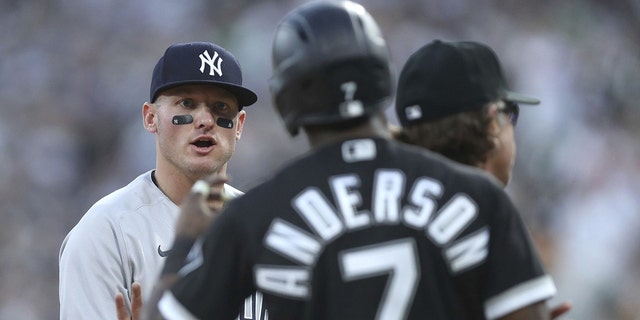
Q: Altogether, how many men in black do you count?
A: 2